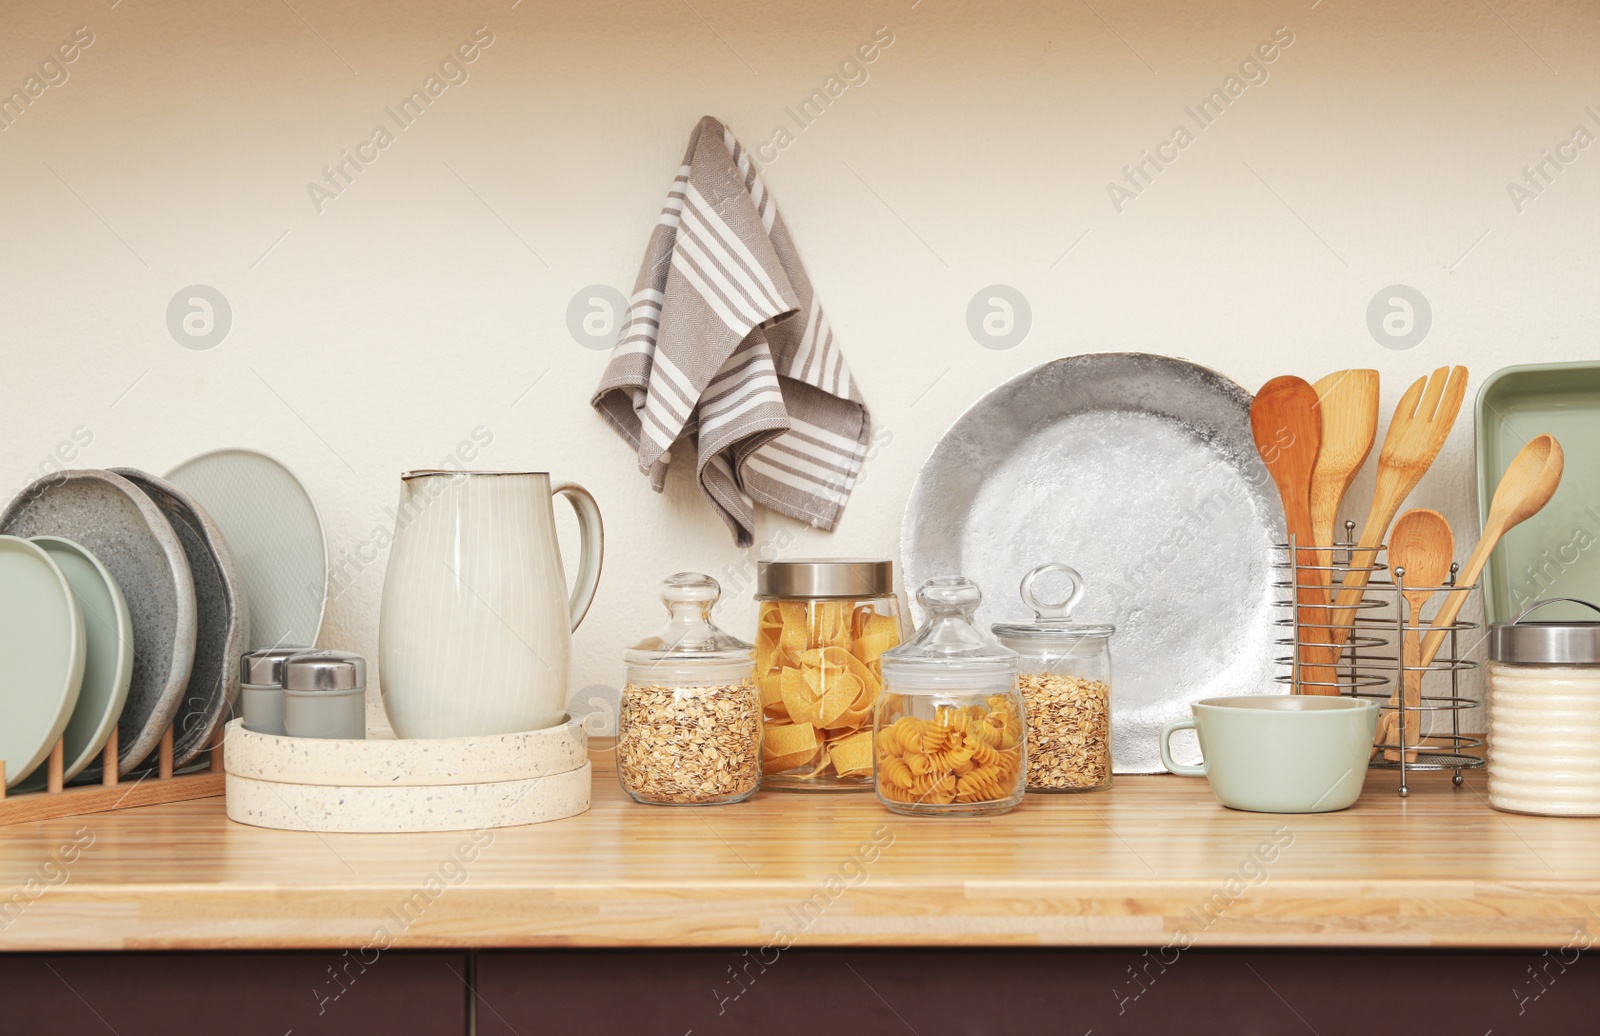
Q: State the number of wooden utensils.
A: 5